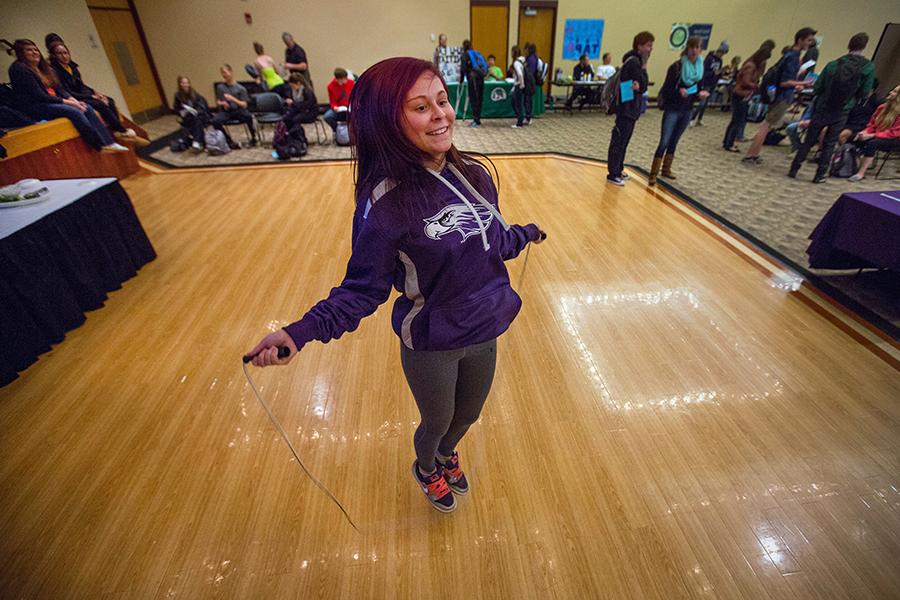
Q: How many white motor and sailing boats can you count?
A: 0